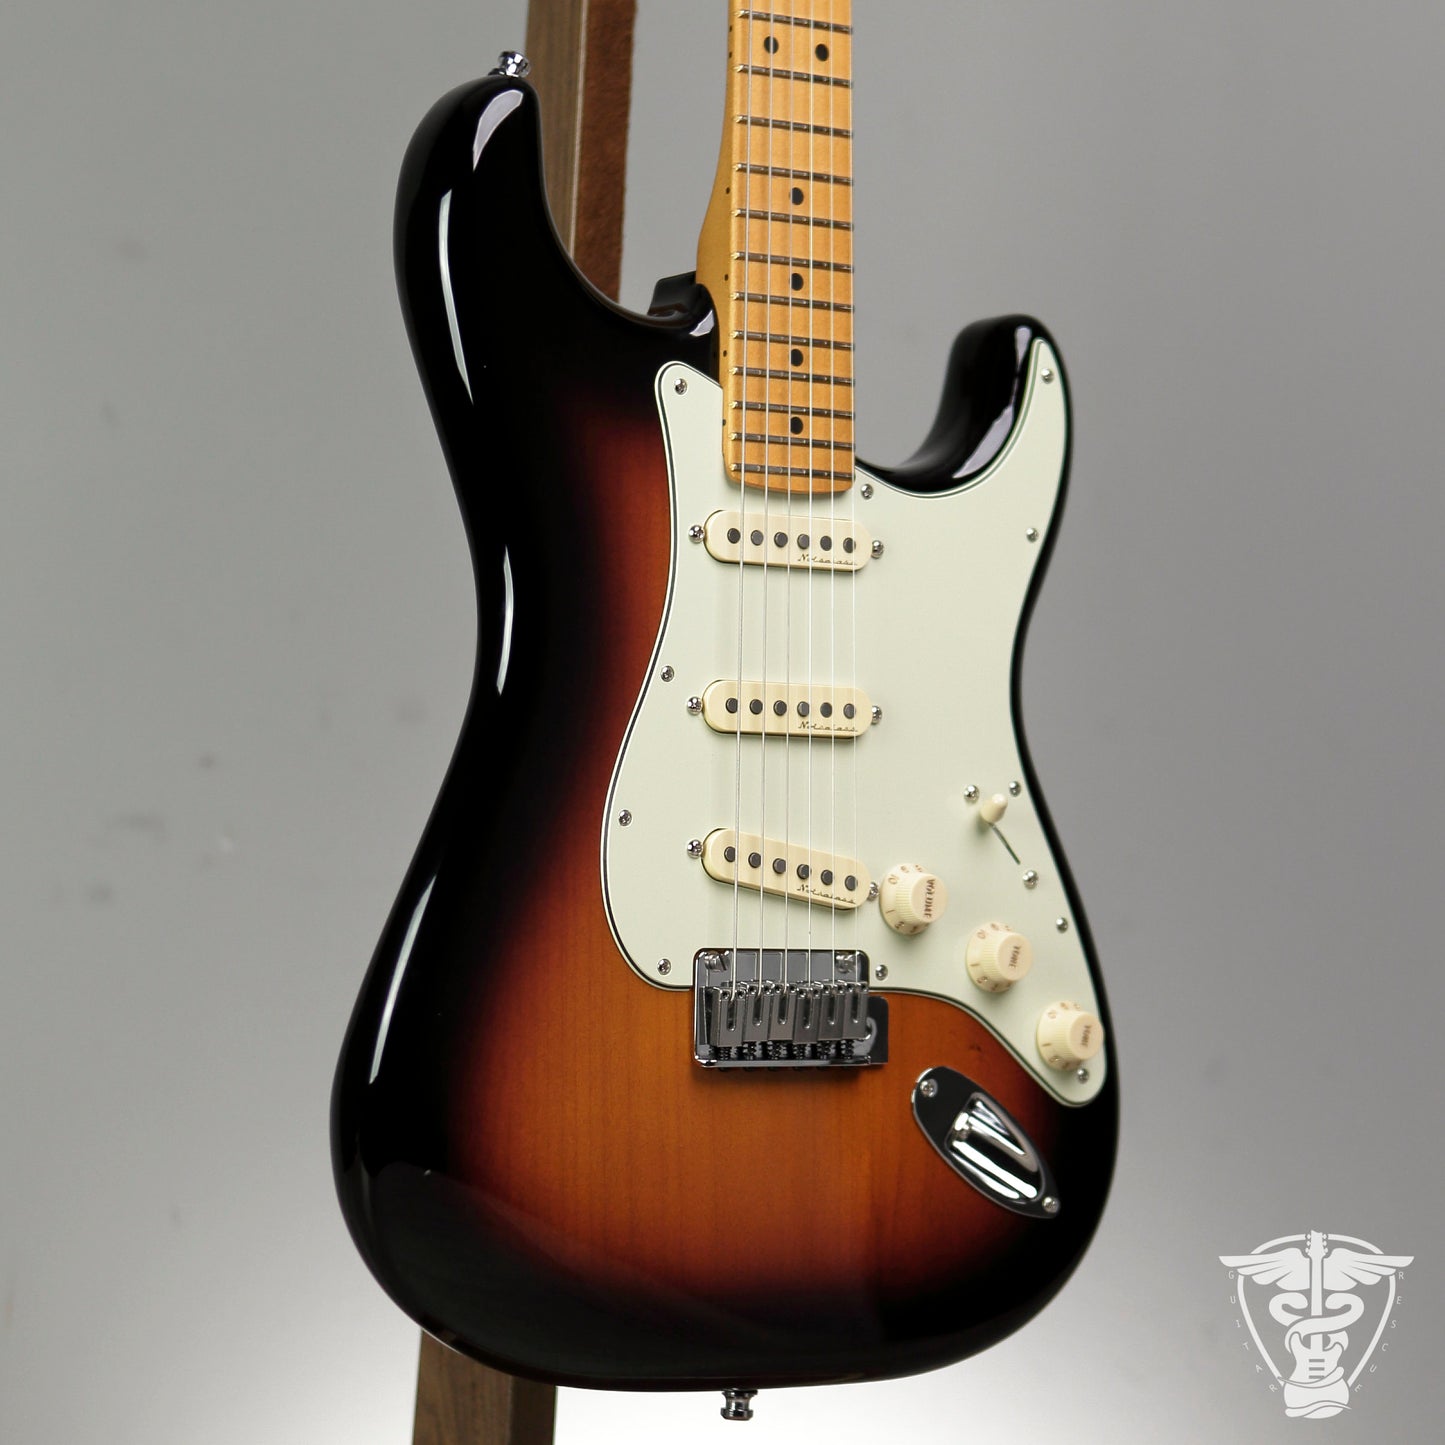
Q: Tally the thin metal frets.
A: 12